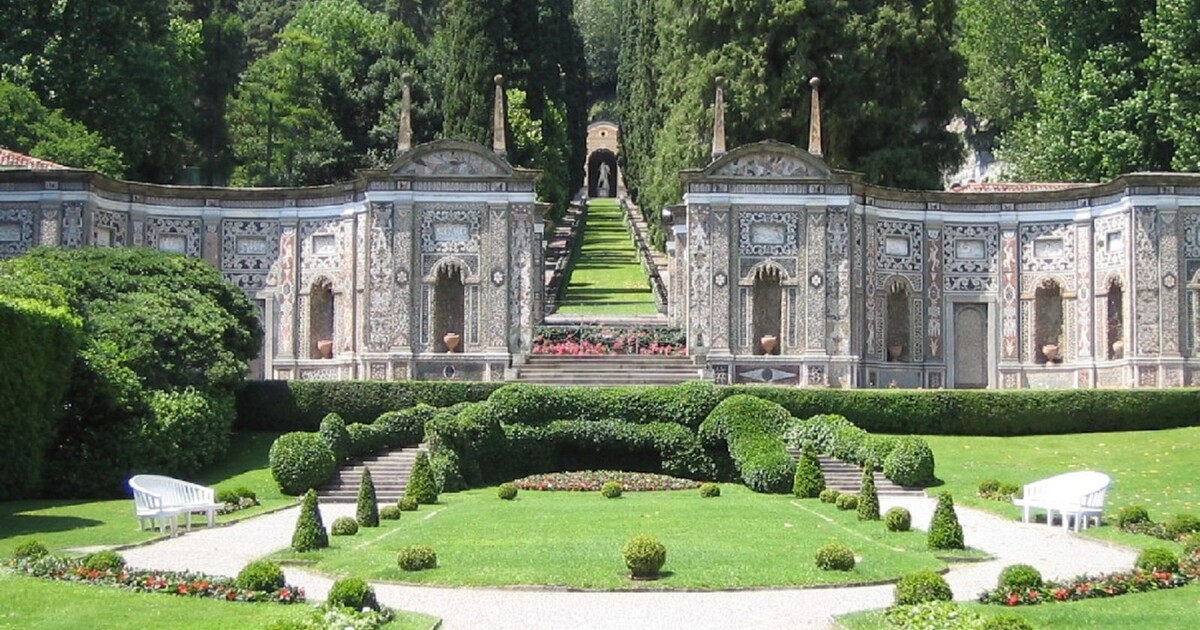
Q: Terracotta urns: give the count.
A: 6